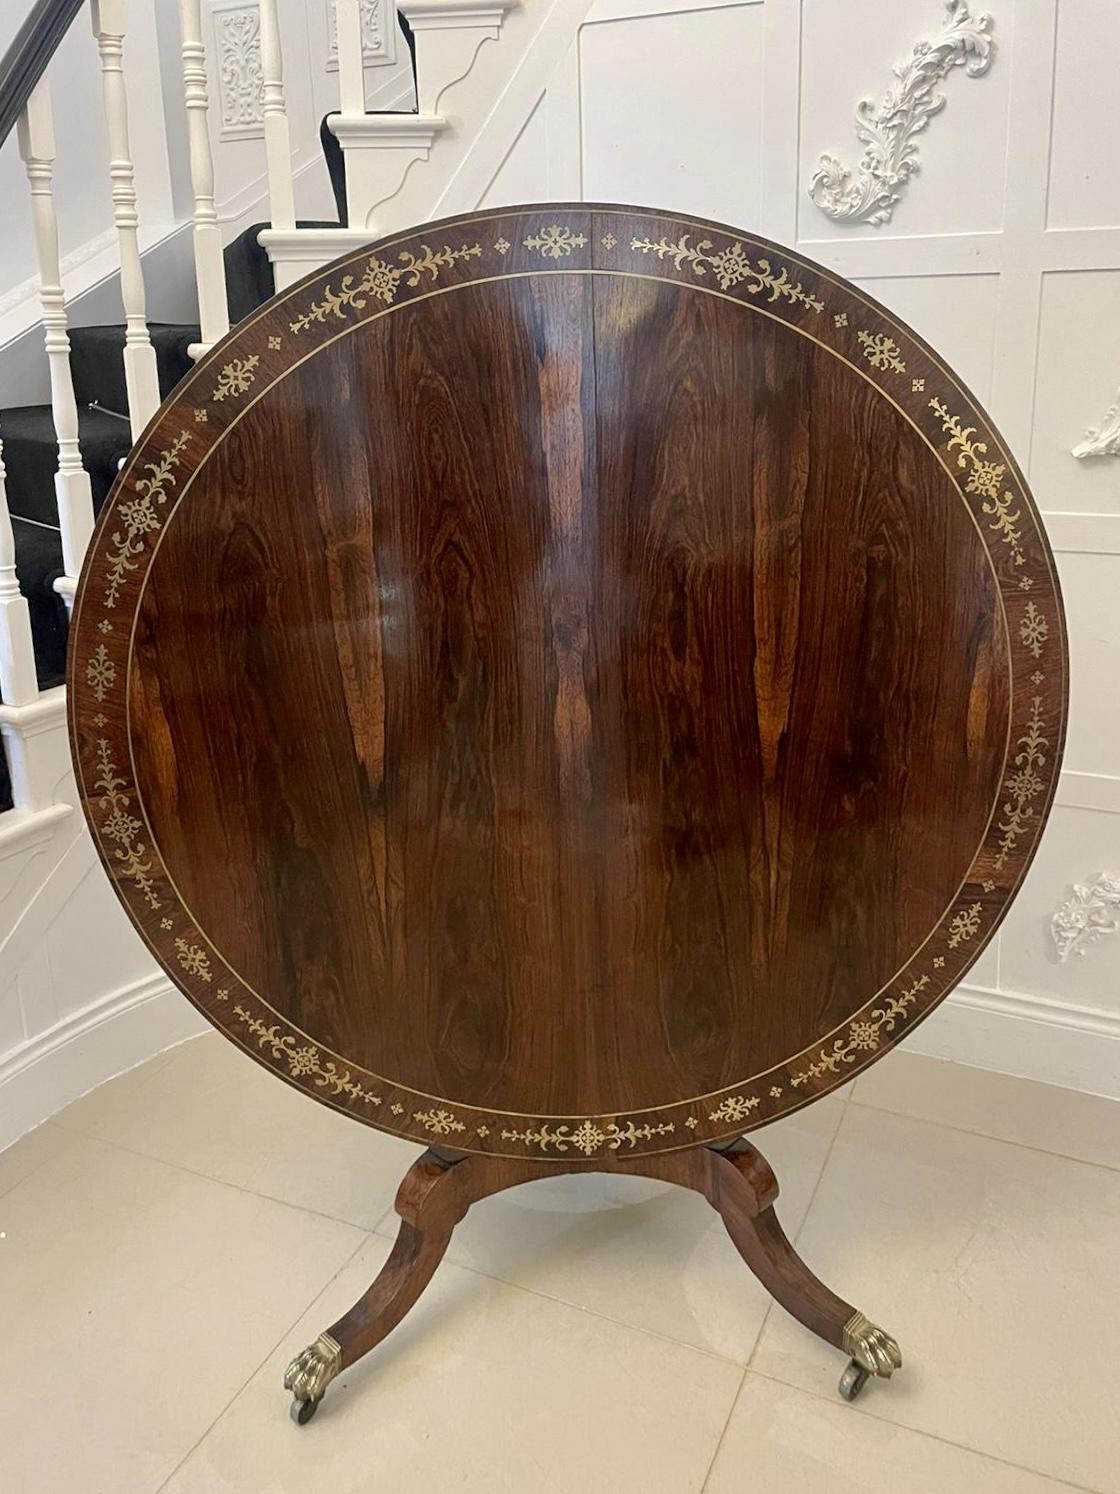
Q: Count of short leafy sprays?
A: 9